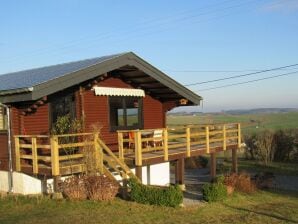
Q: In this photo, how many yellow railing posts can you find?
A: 11